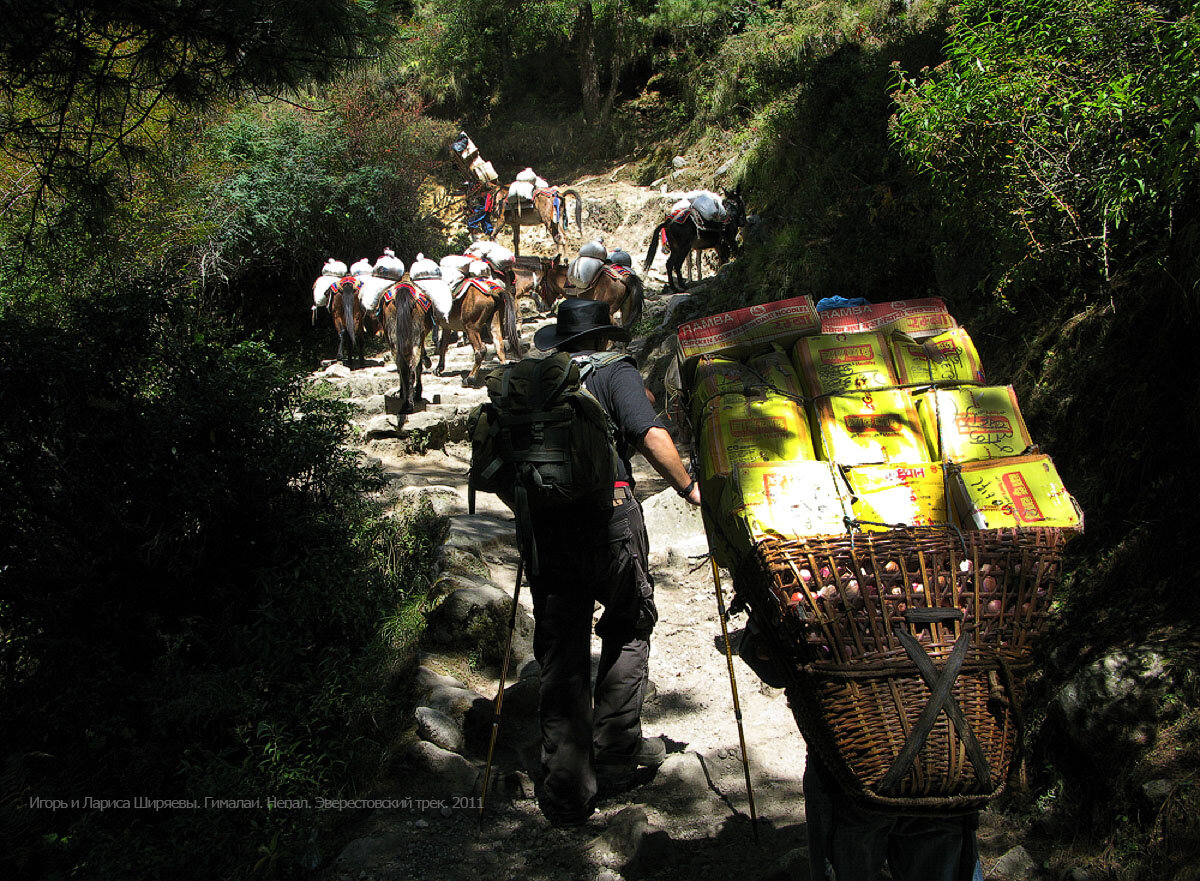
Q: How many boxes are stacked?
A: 11